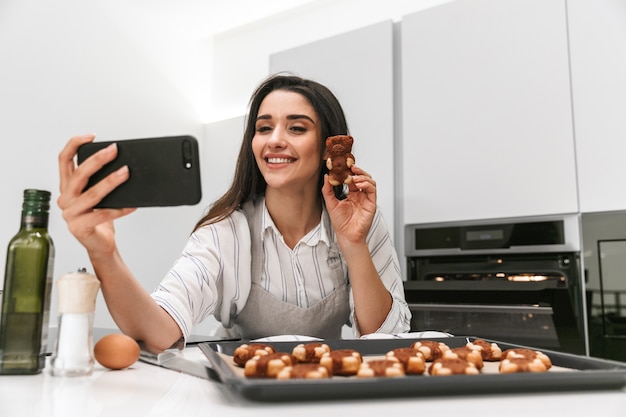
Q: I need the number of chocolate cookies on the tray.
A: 13